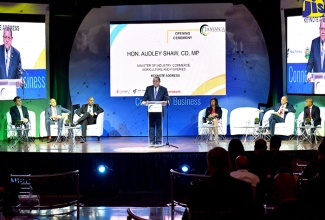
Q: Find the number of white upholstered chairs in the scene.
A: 7